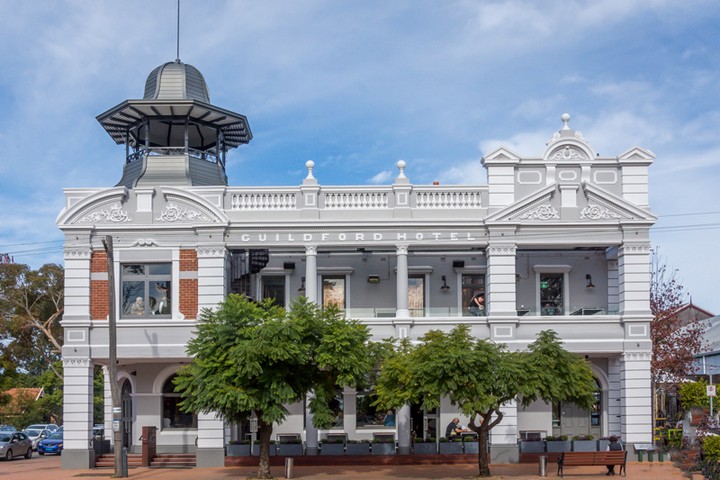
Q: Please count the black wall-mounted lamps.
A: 3